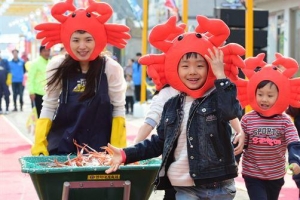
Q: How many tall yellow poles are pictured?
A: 3